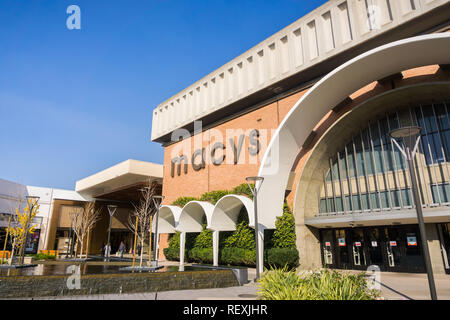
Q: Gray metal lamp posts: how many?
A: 5